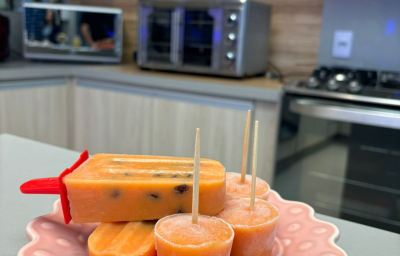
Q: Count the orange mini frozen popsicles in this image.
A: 3